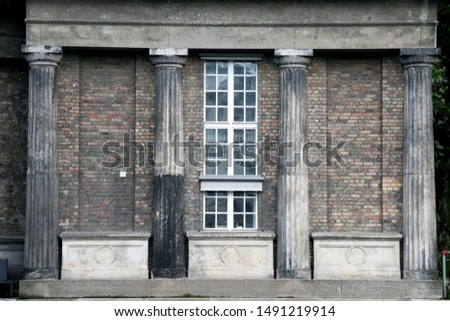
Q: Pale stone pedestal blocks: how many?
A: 3